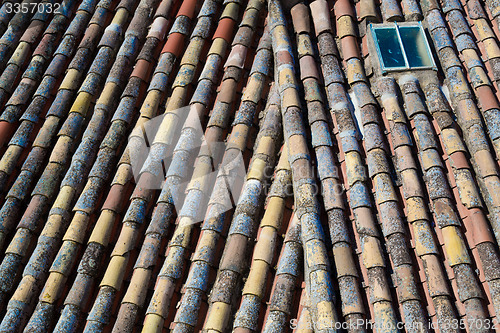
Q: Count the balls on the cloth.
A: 0